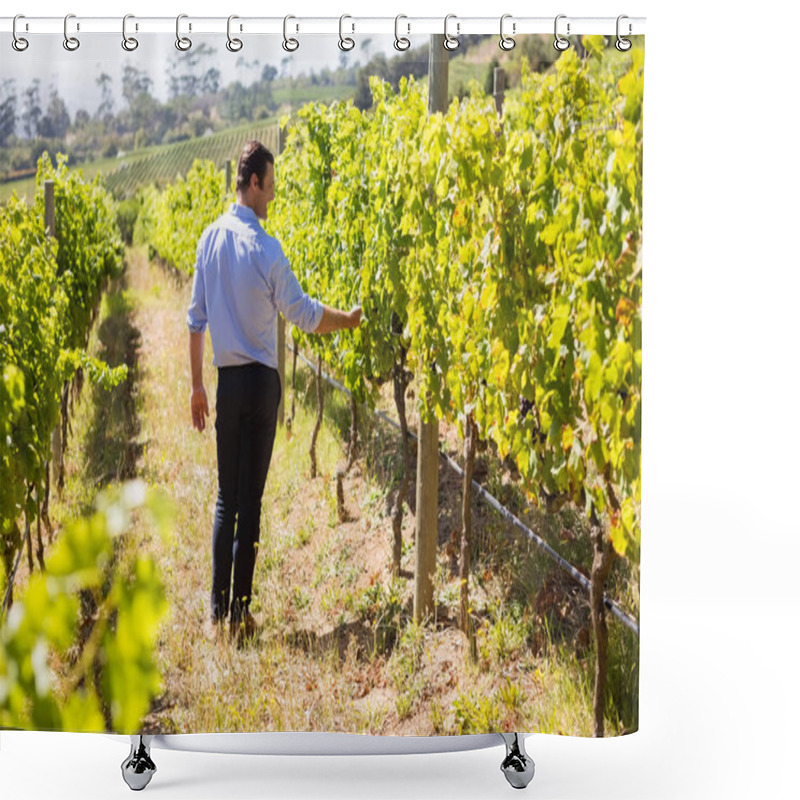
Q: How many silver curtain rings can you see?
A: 12